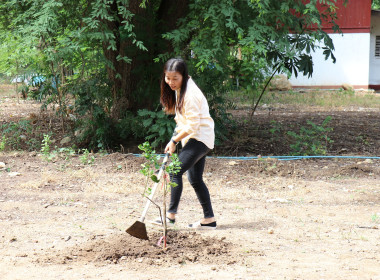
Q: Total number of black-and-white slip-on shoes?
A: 2